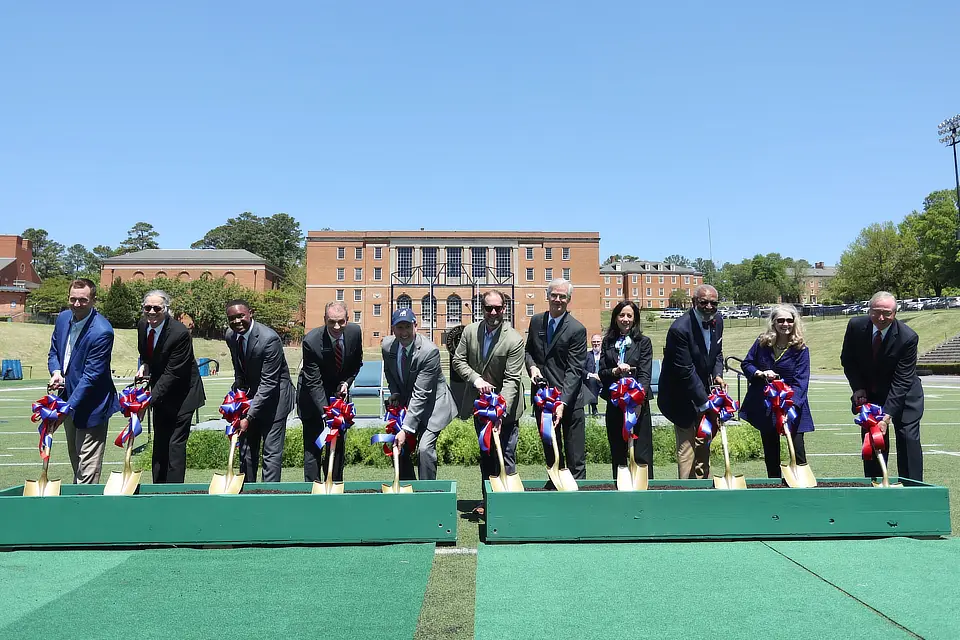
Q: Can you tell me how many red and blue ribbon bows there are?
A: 11